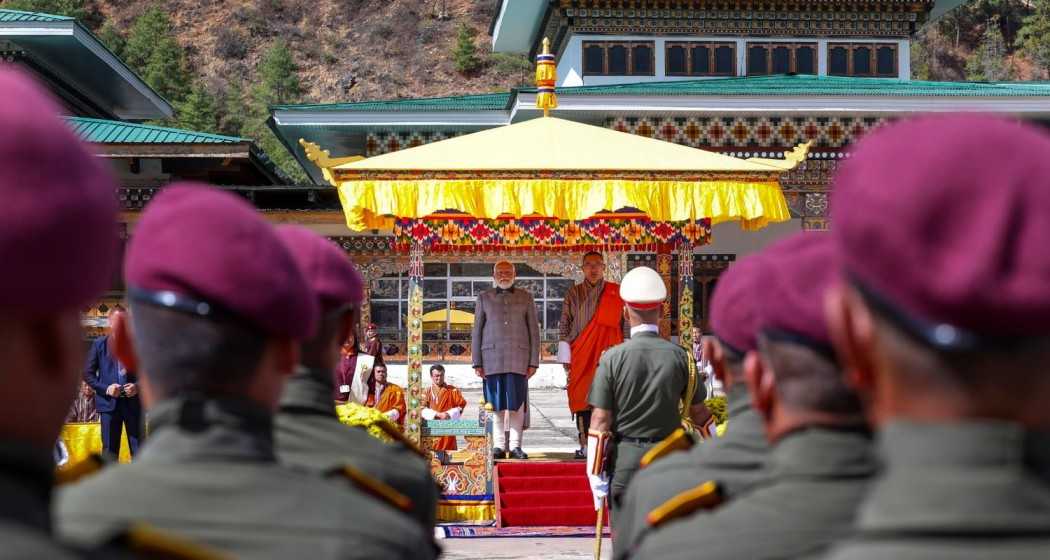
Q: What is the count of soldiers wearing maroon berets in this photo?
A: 6